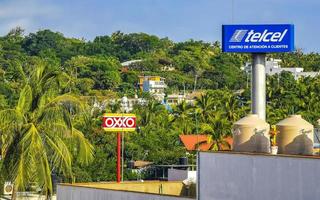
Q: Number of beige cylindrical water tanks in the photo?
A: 2